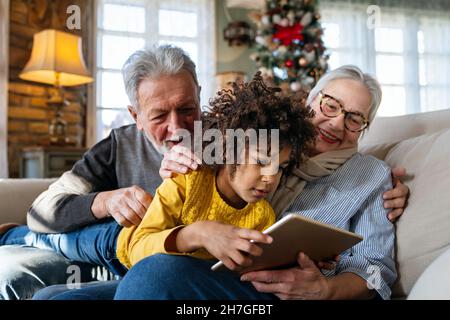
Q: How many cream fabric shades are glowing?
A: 1